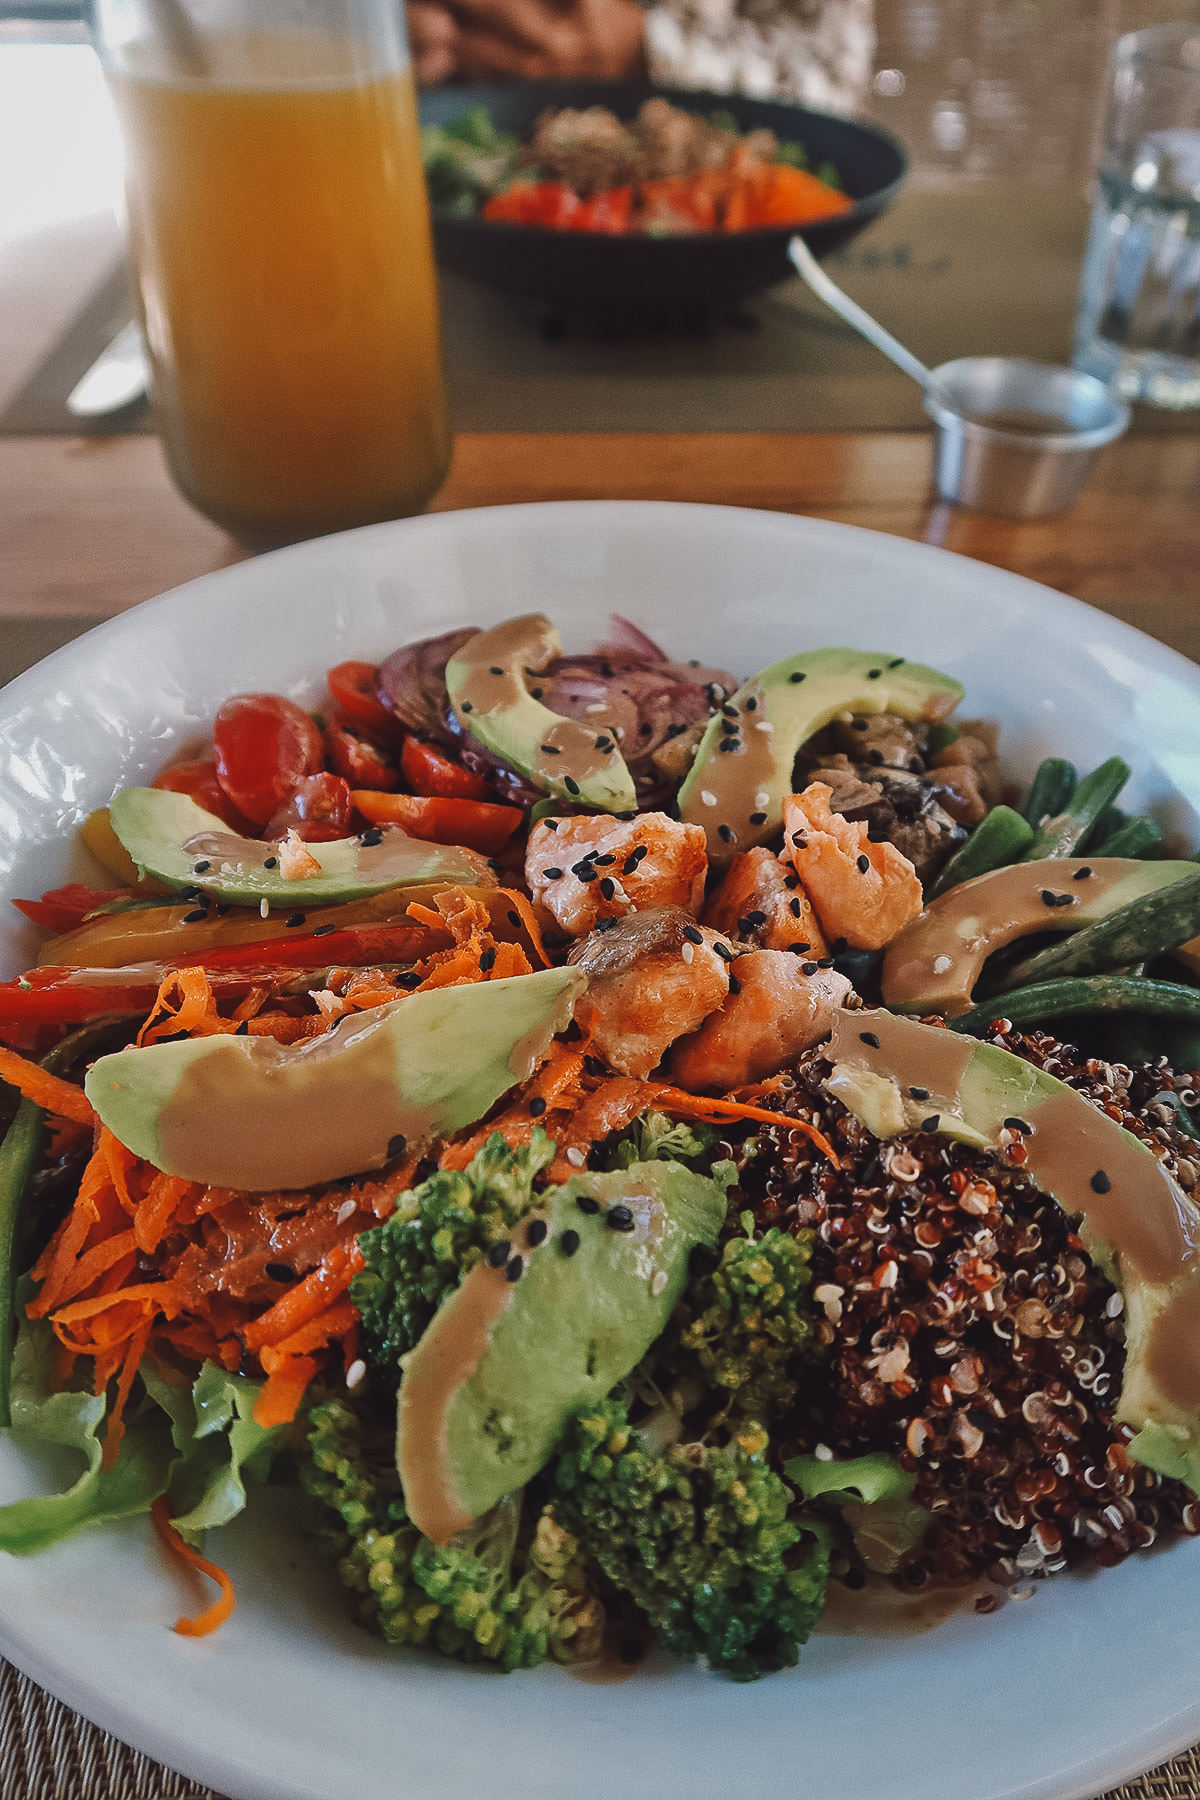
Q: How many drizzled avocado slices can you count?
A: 7